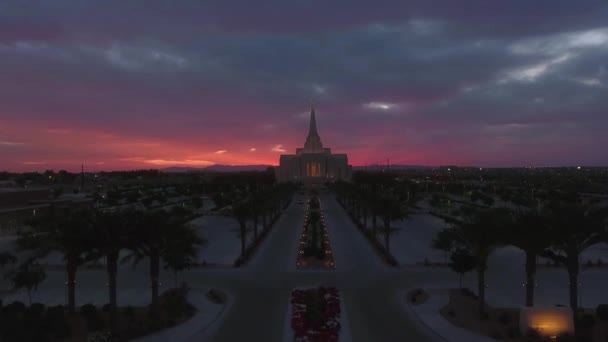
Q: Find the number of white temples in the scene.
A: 1